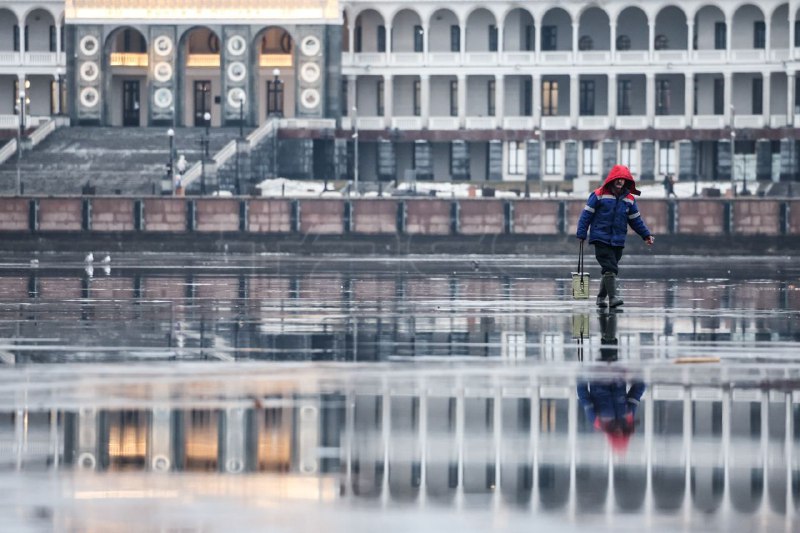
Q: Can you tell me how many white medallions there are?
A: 12